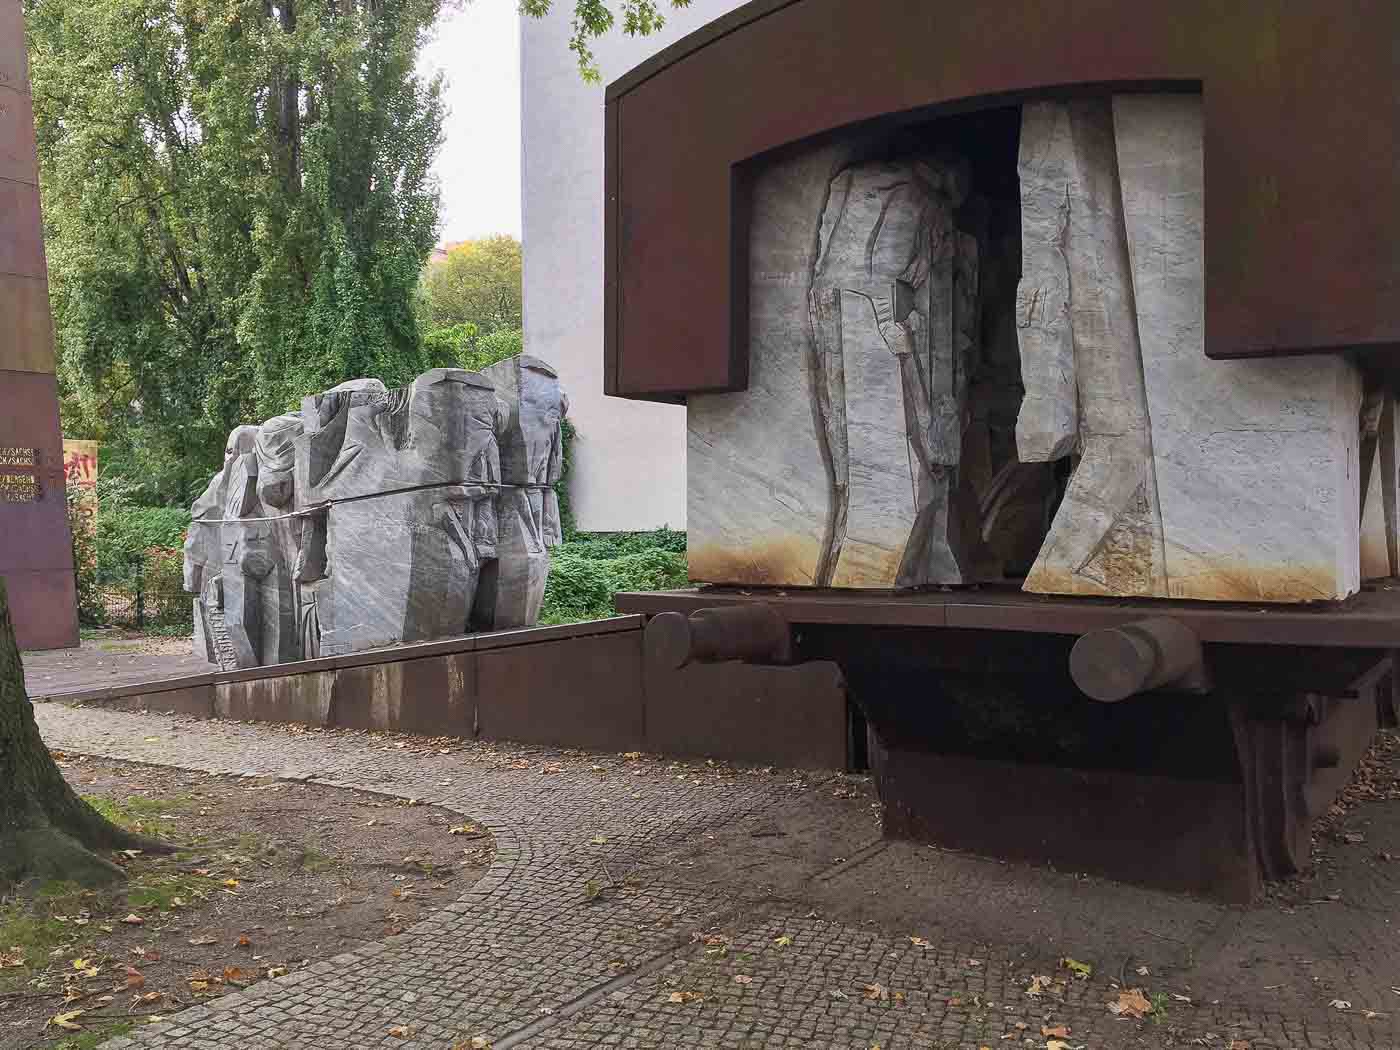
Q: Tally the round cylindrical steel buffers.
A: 2